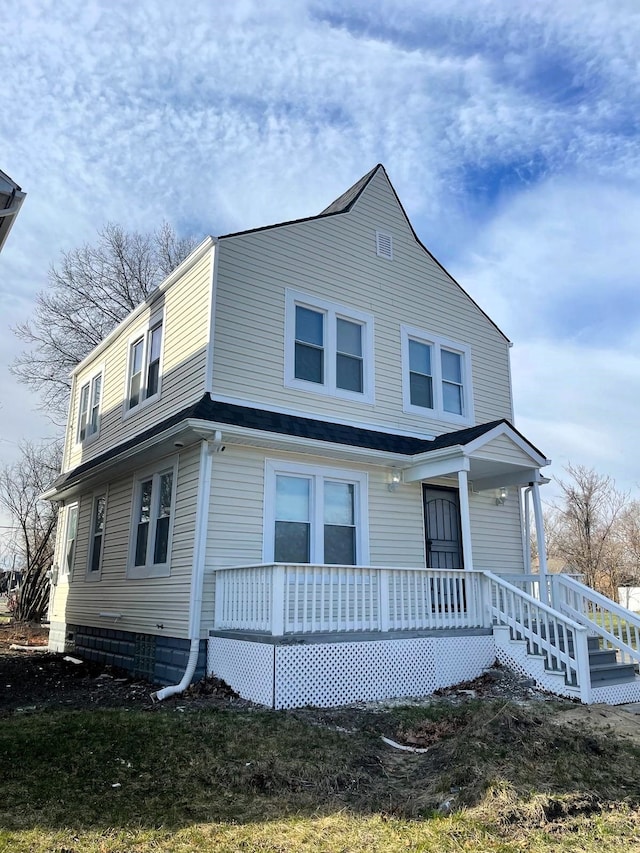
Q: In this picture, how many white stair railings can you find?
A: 2